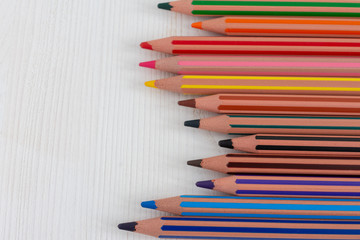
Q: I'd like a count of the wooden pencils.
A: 12